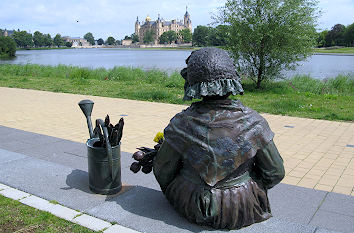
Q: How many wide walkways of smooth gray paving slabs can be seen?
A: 1